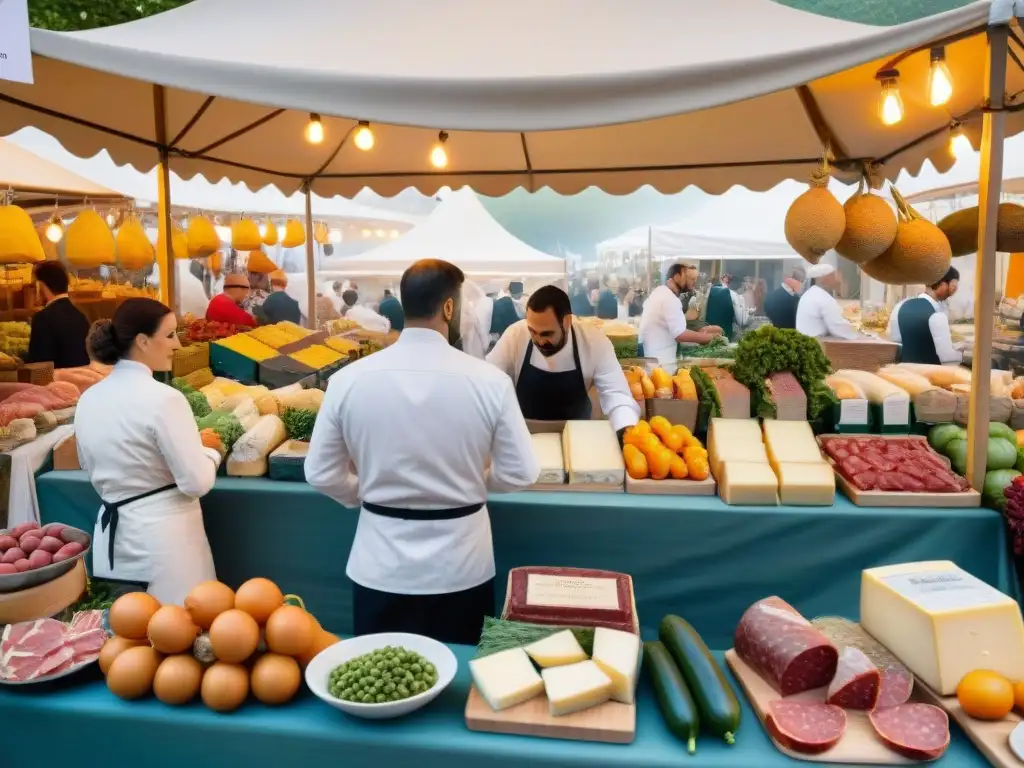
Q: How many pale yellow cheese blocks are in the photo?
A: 11